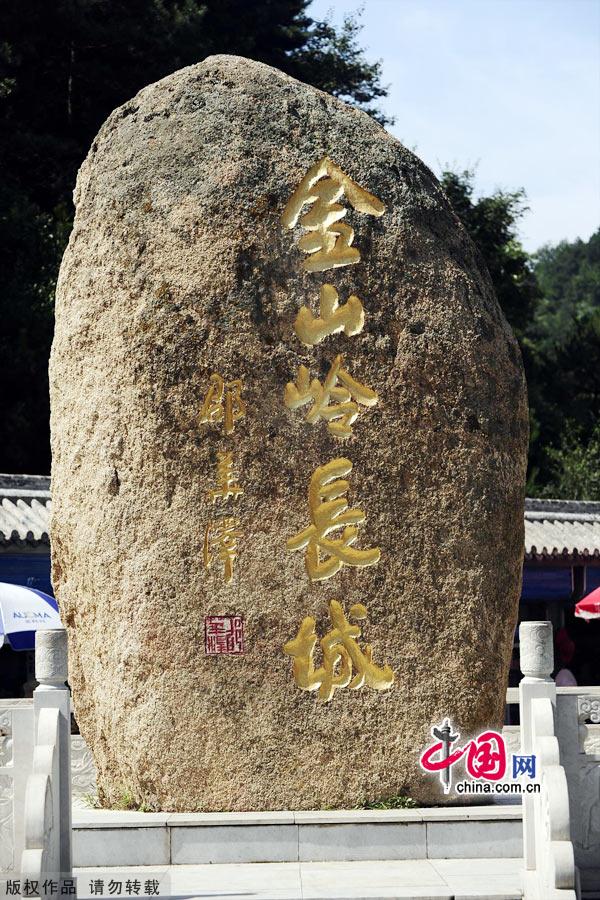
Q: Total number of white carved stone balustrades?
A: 2